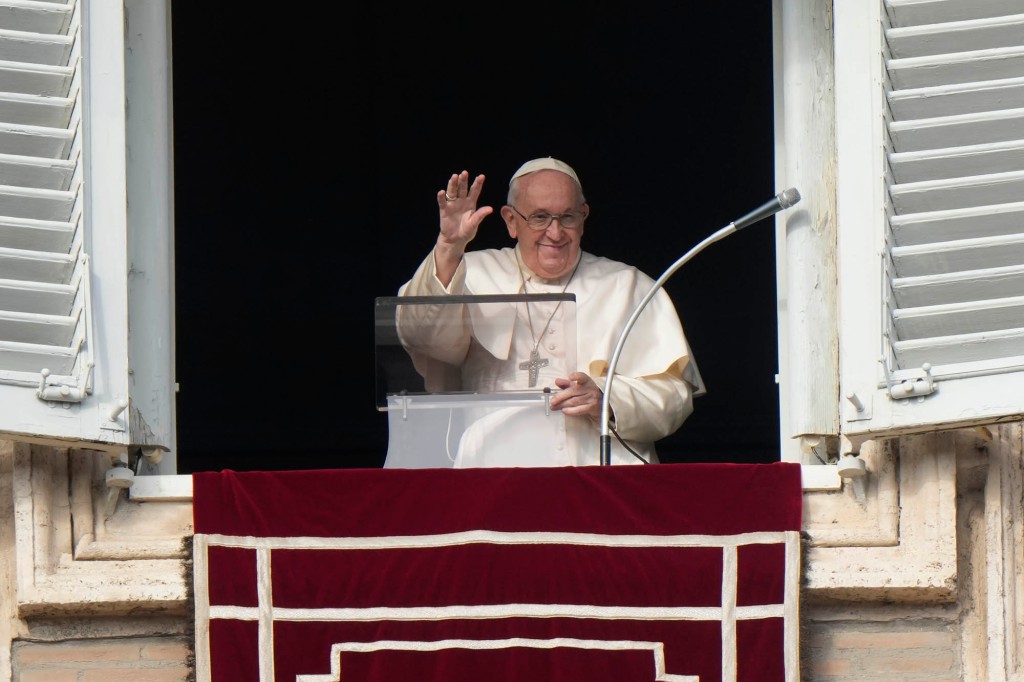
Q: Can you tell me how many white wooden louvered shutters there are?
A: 2